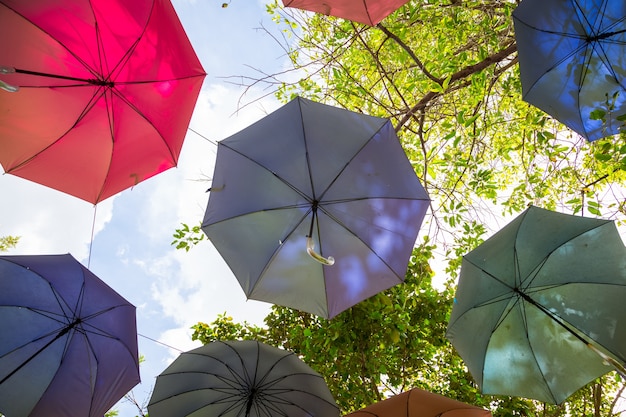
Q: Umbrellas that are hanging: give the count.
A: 8